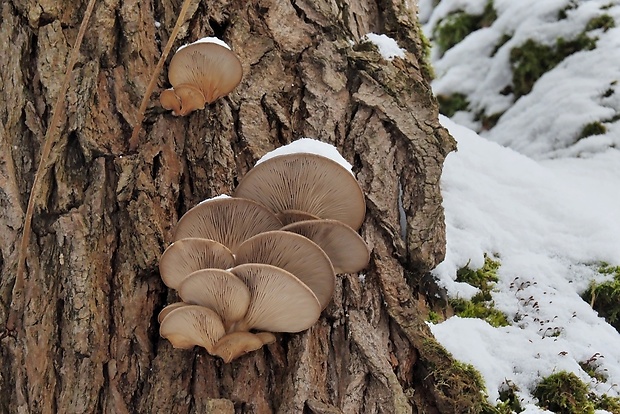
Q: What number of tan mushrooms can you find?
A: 14